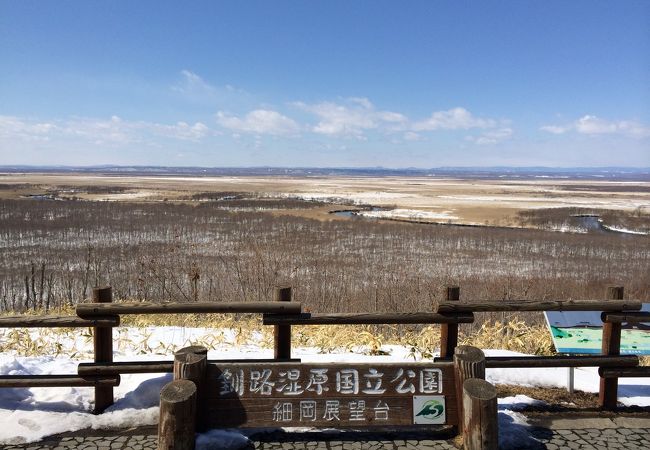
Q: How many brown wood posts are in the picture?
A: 8